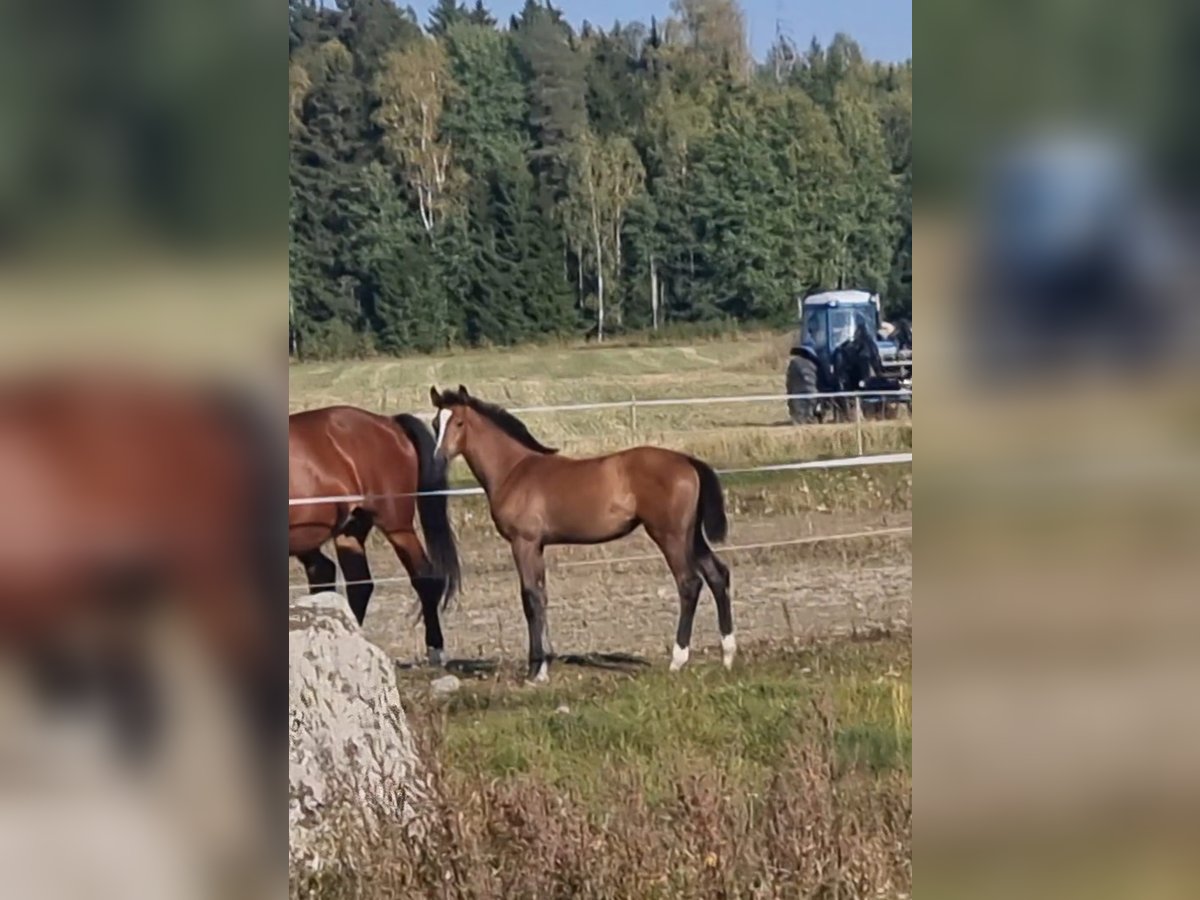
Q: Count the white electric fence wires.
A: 3